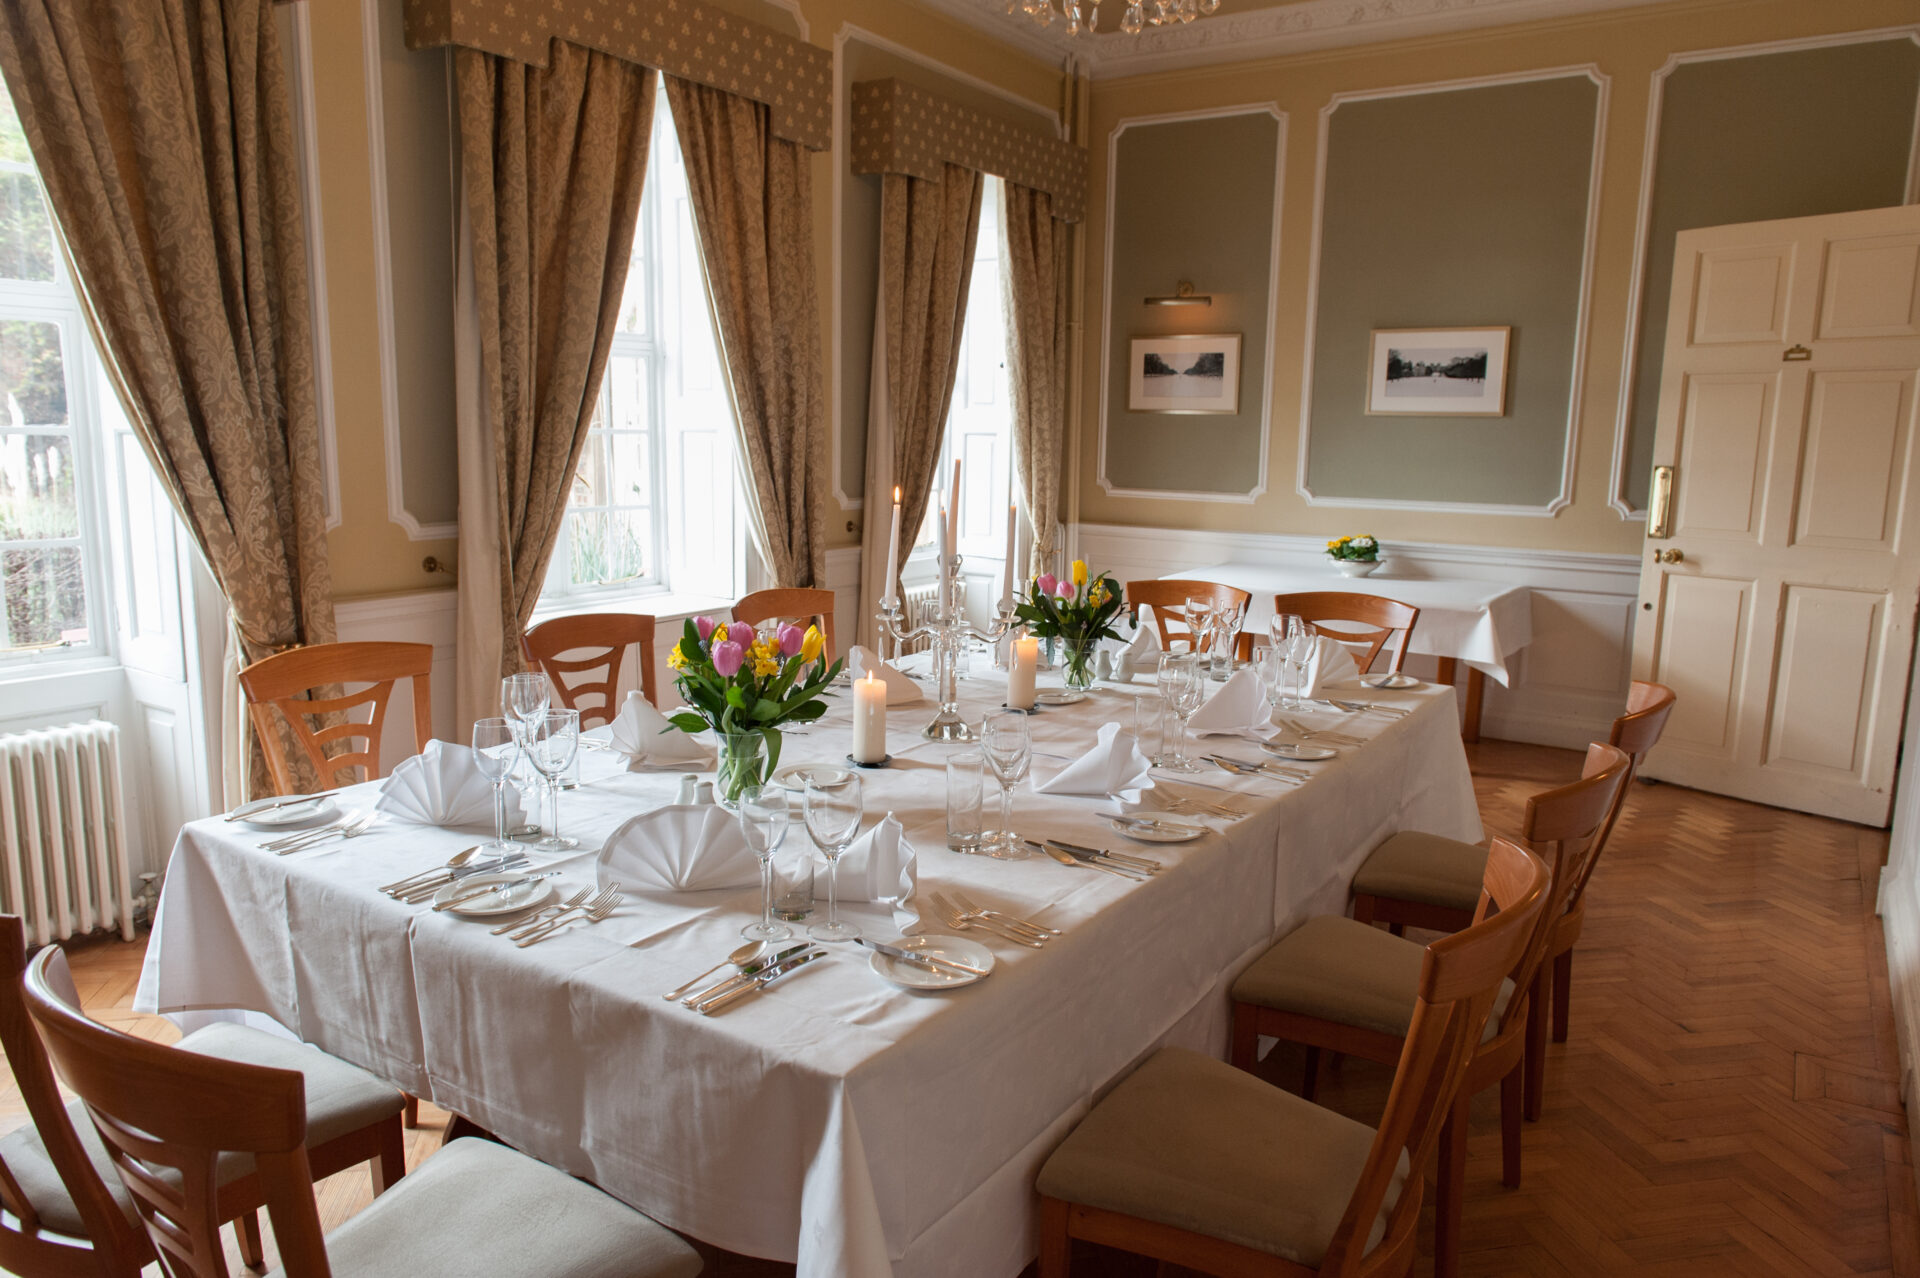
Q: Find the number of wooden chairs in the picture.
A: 10